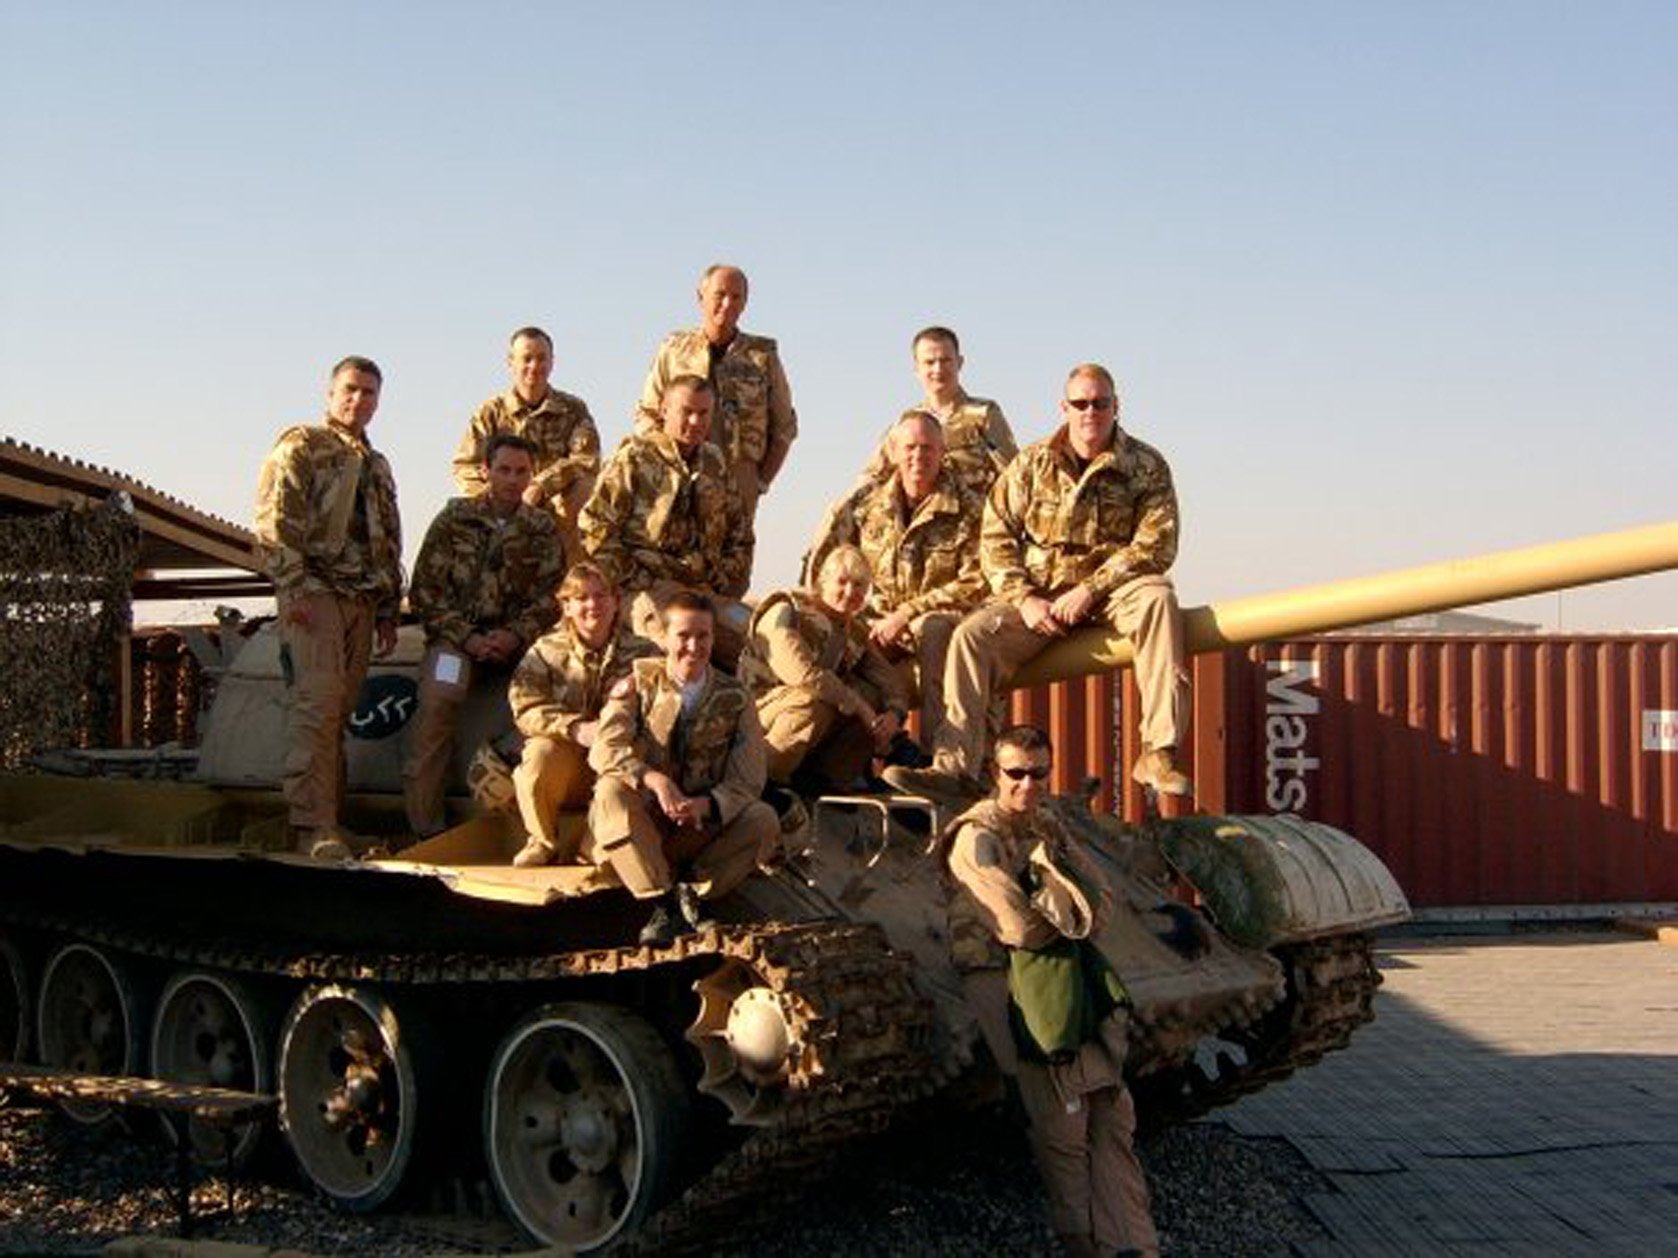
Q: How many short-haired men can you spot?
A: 10